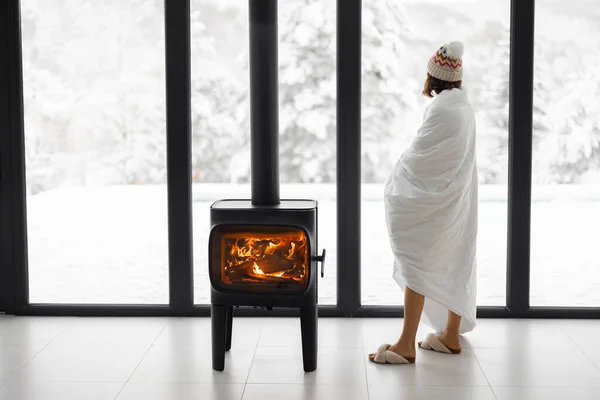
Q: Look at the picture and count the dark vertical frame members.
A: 4